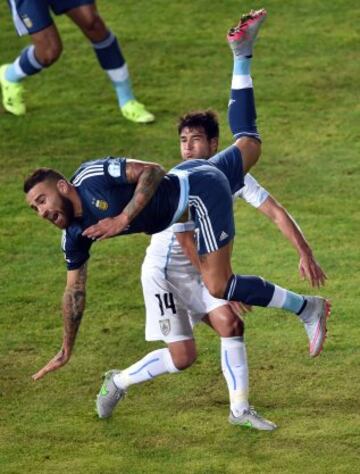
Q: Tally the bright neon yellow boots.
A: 2